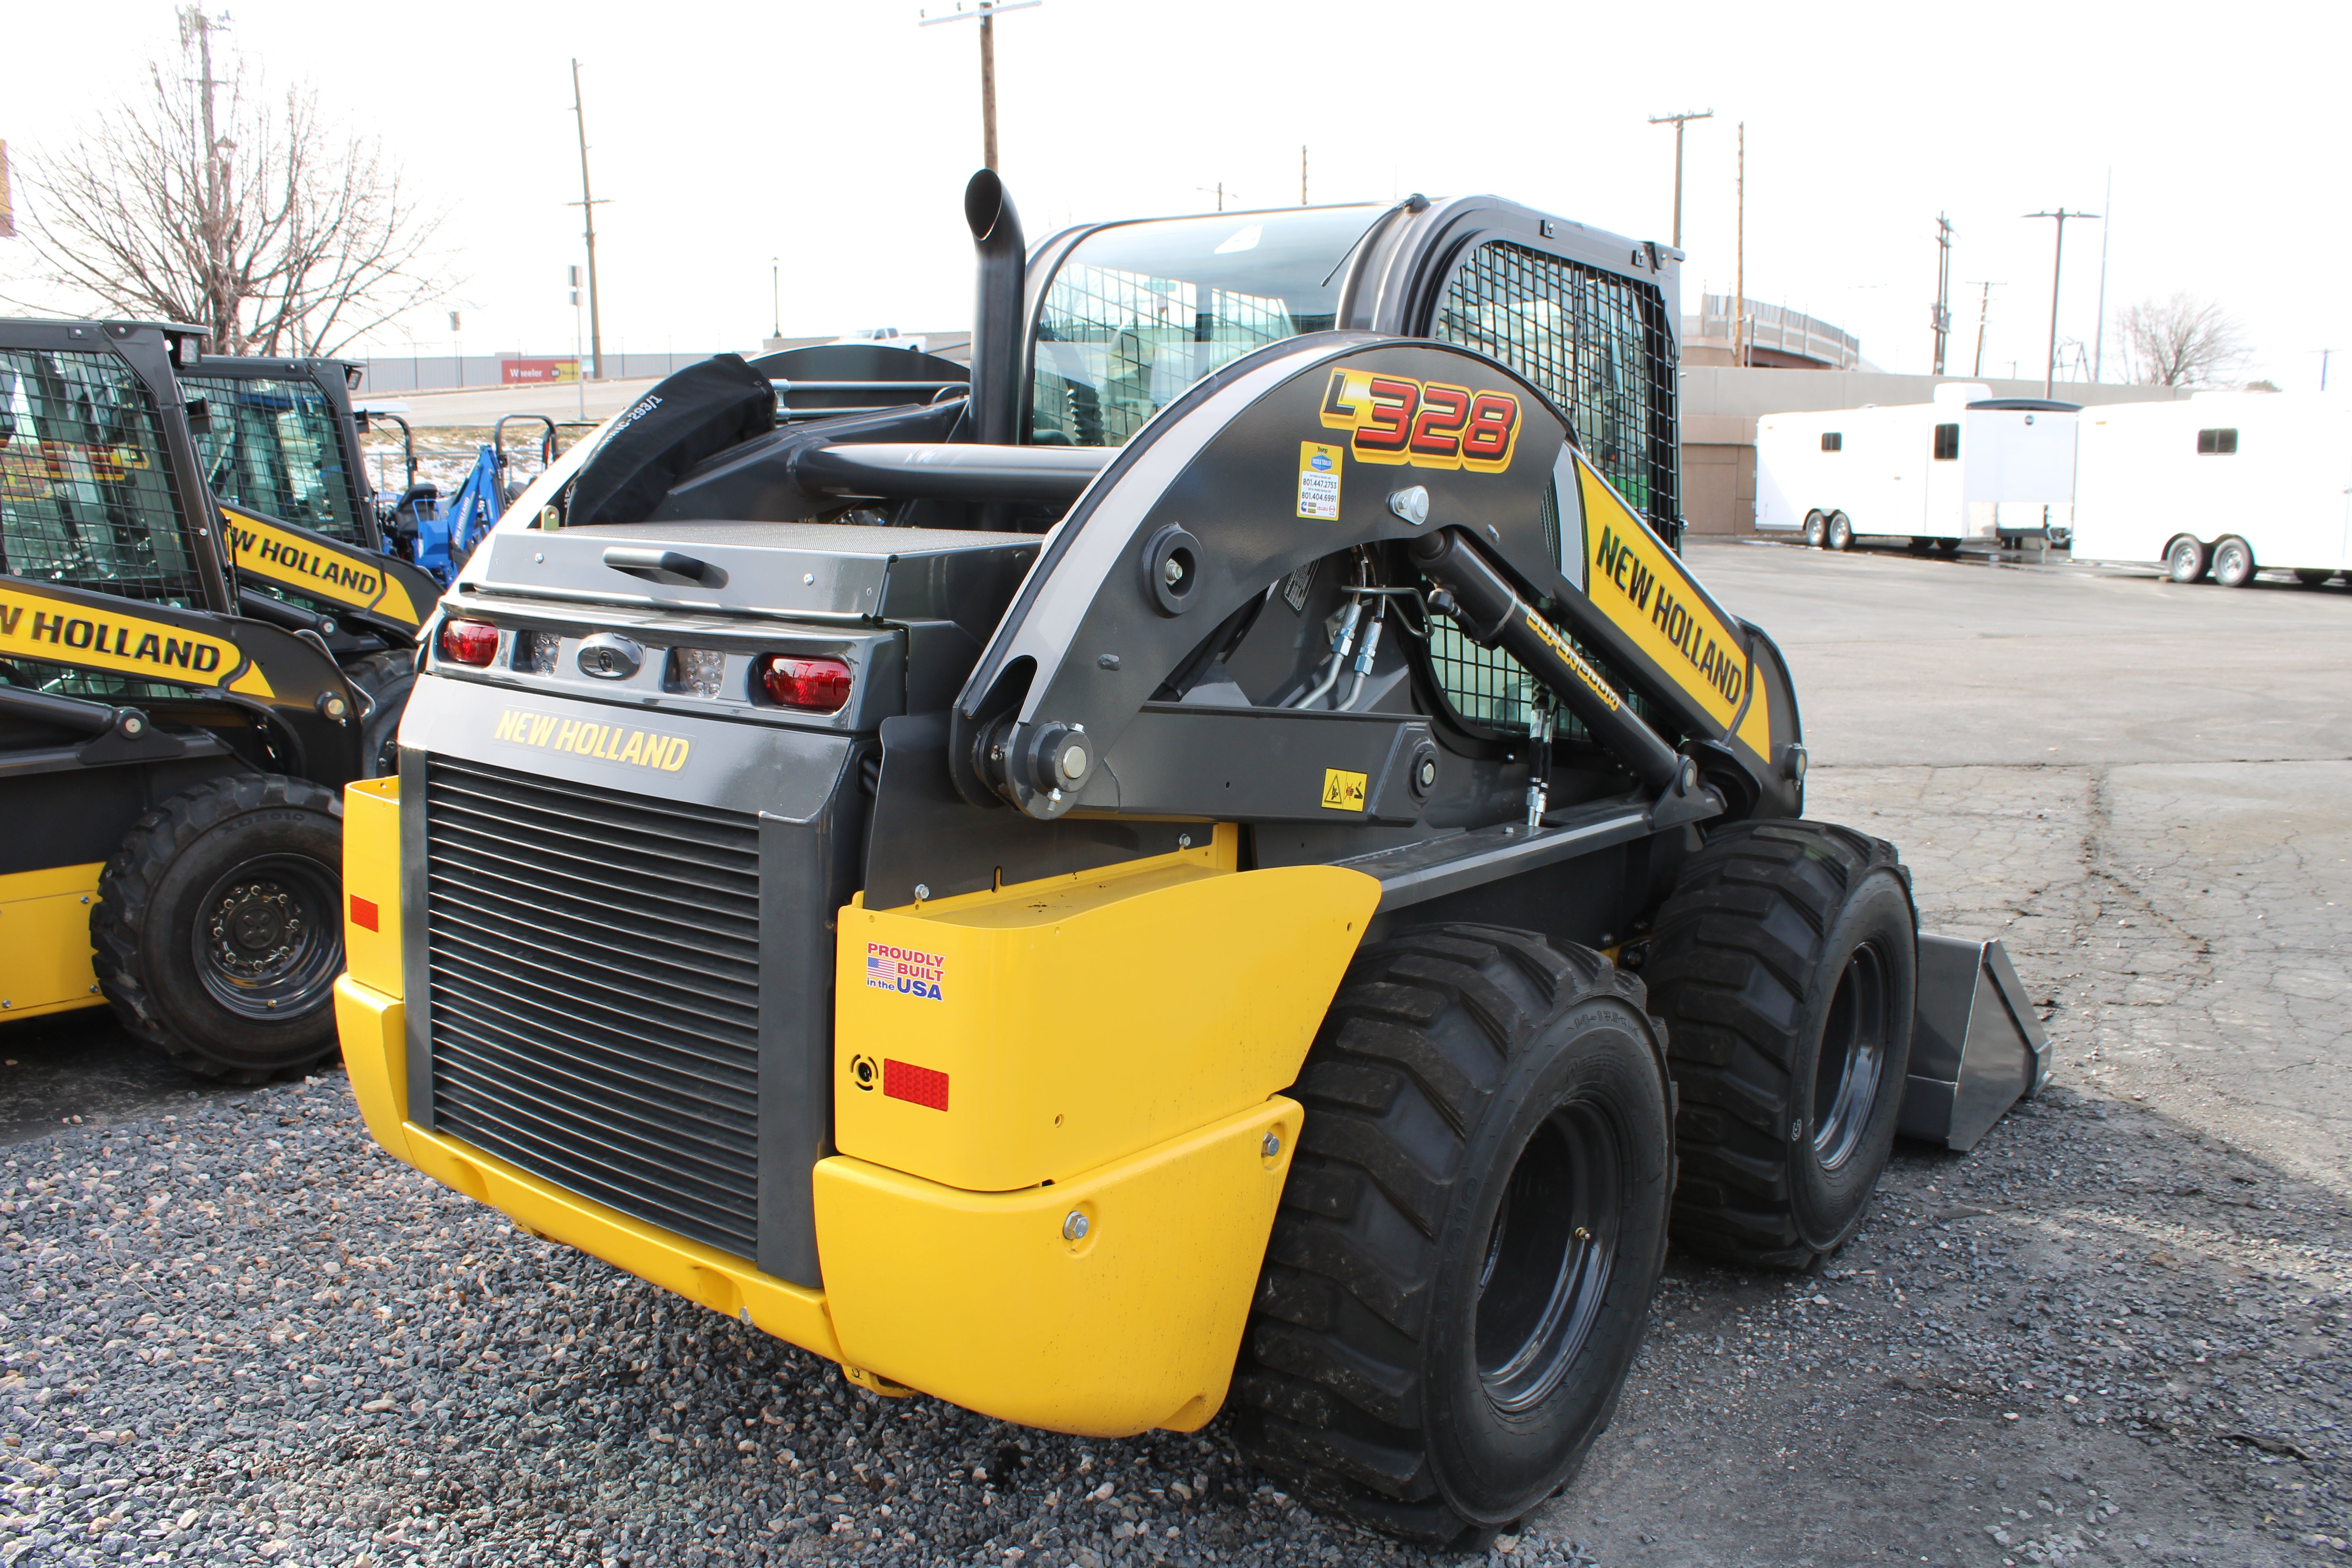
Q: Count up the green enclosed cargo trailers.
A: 0